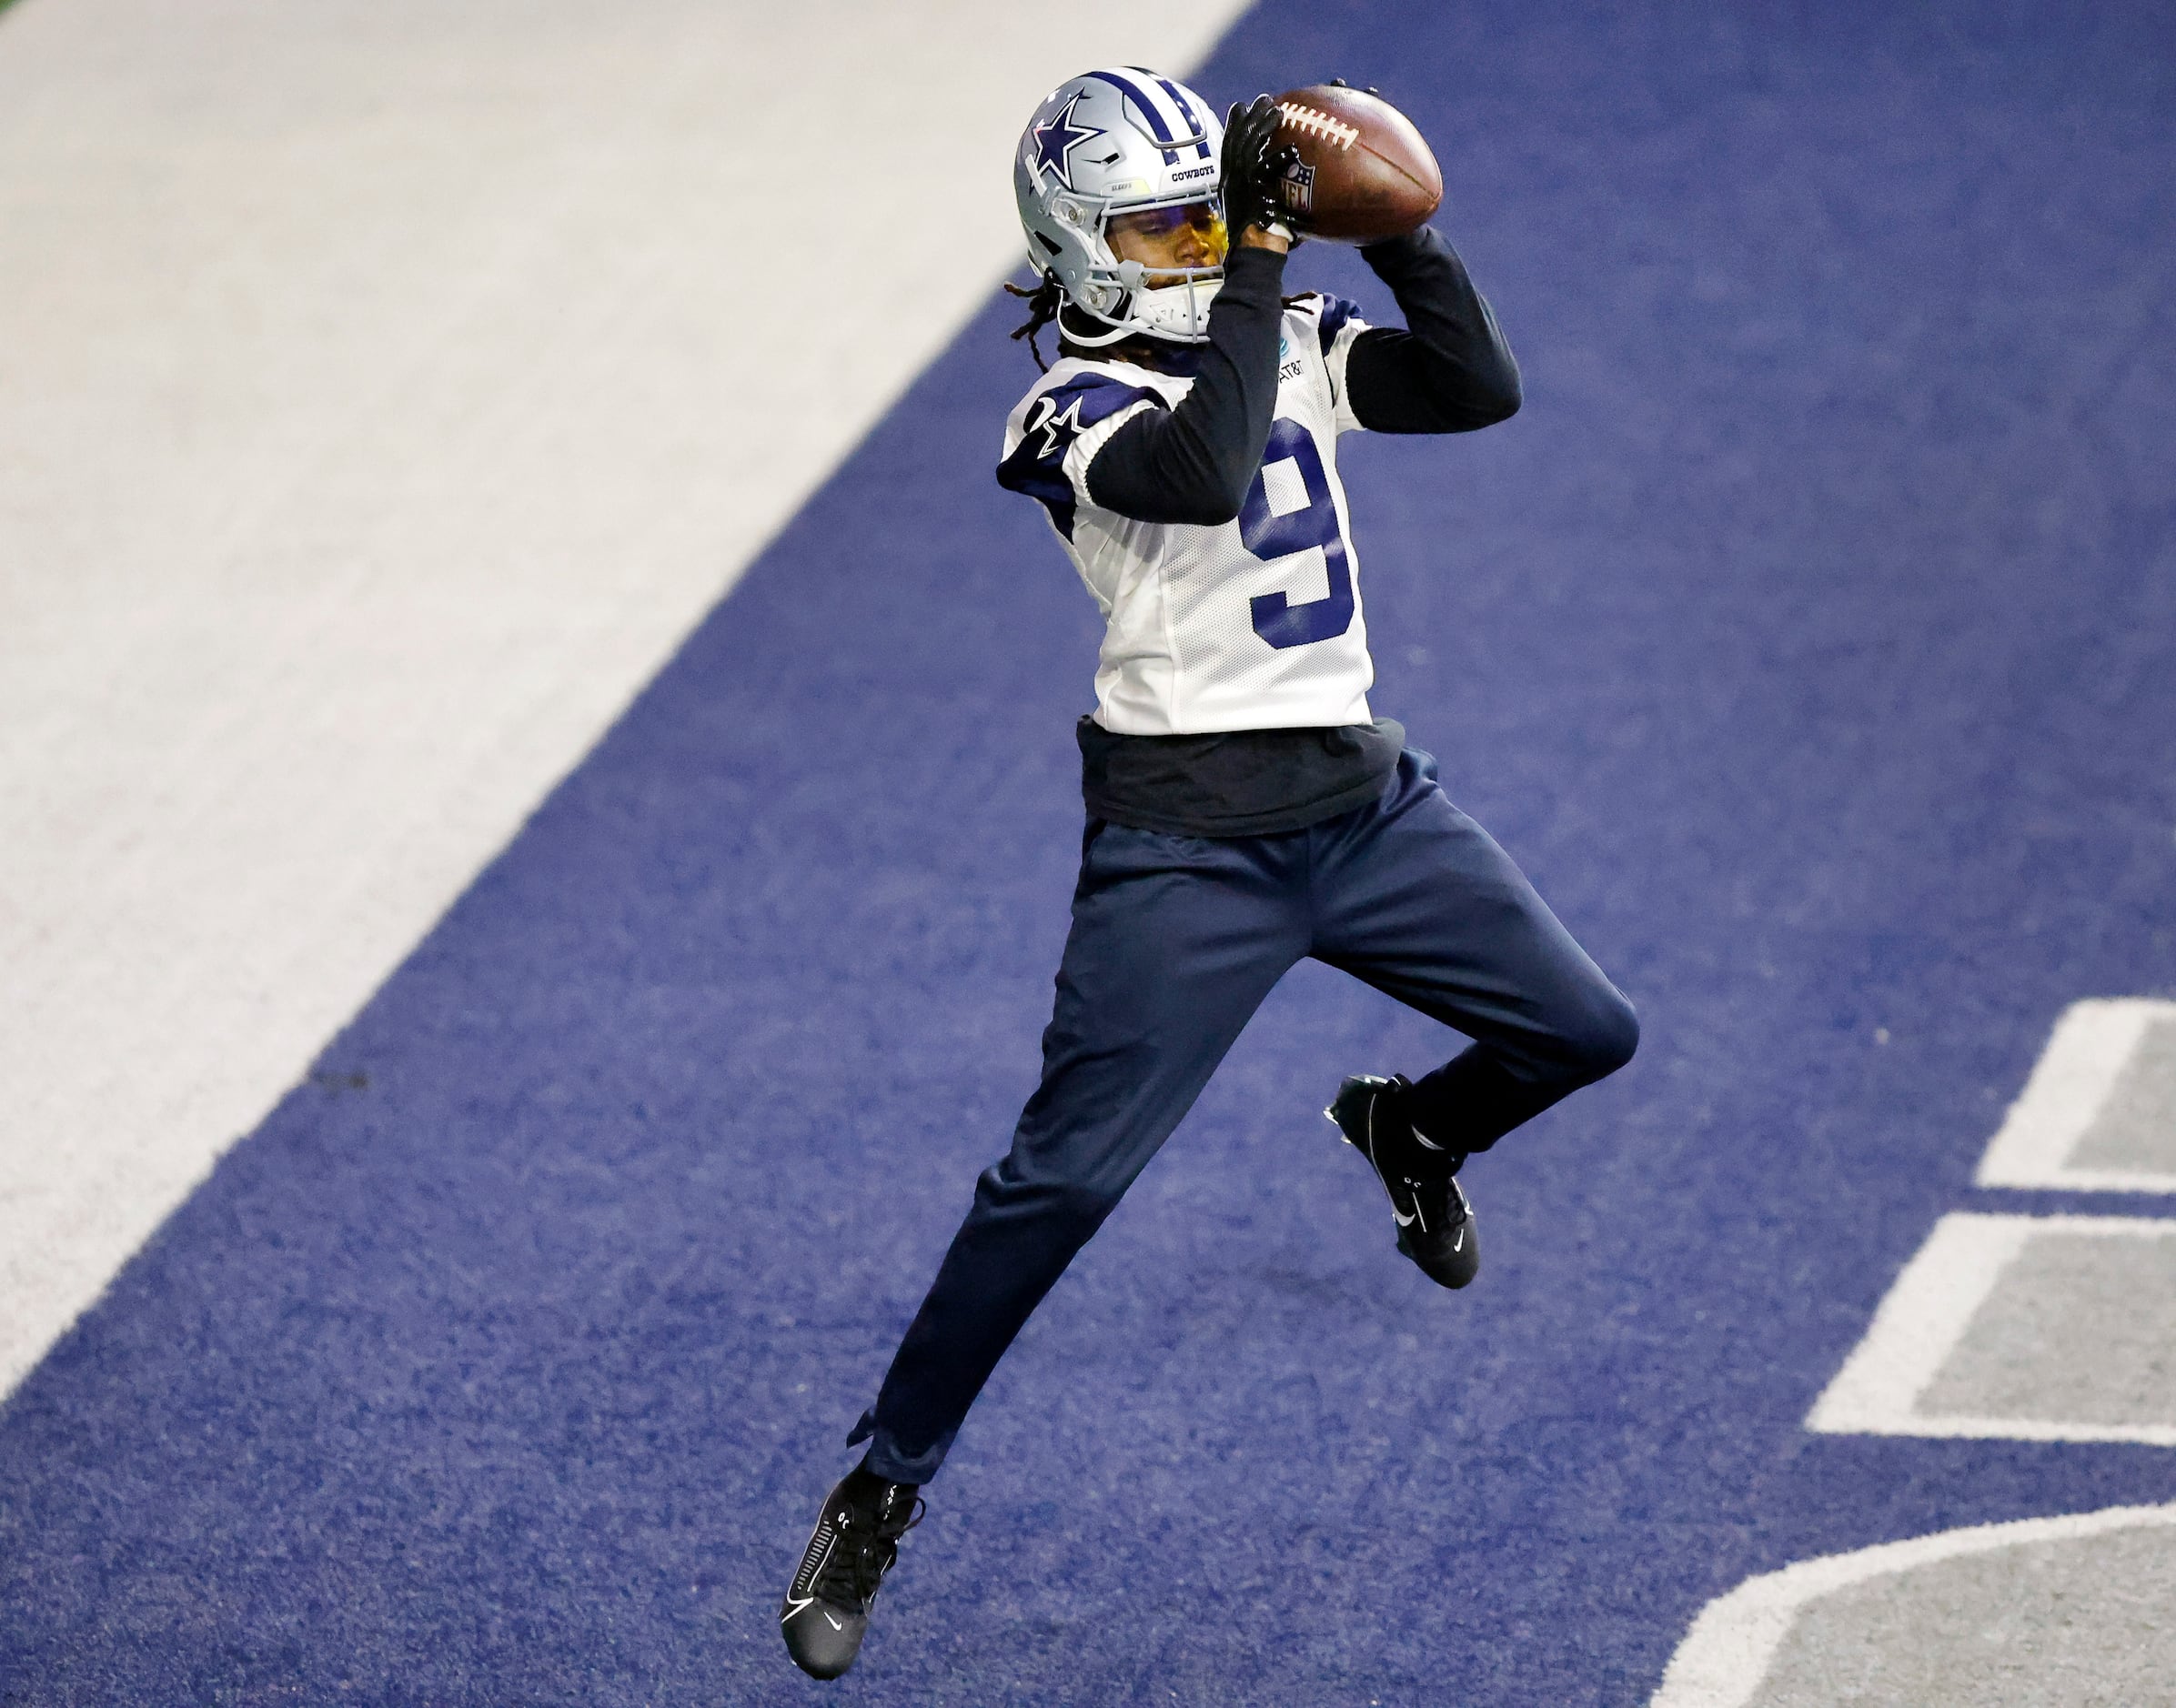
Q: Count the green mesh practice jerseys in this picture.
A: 0